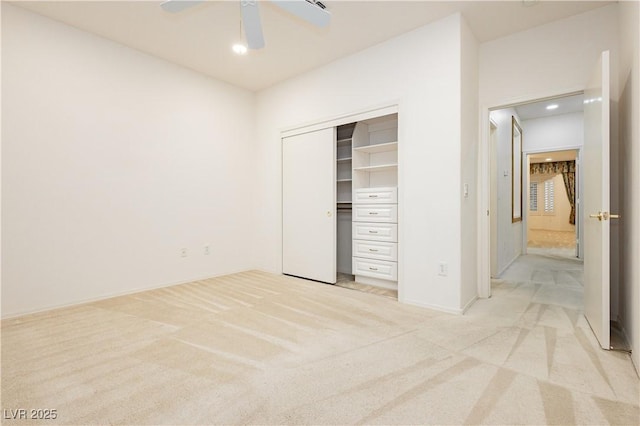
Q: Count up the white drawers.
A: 5